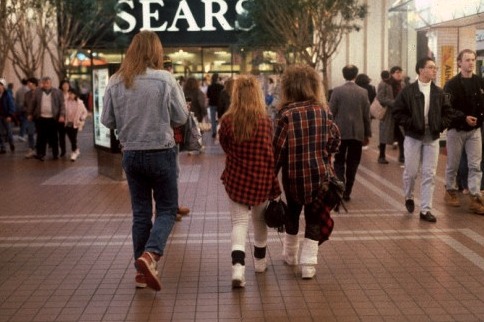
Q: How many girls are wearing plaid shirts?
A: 2